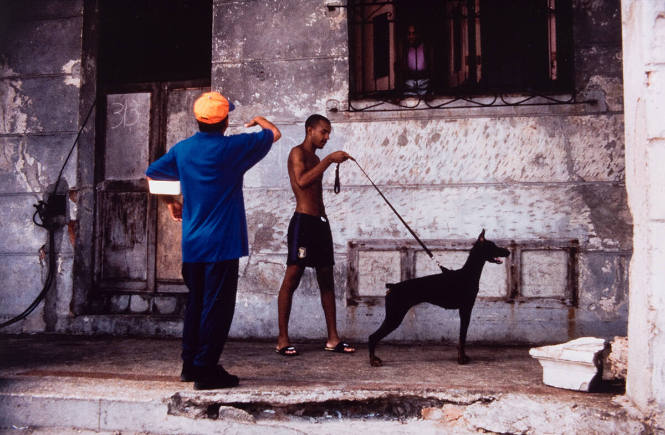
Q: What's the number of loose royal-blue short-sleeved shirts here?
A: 1